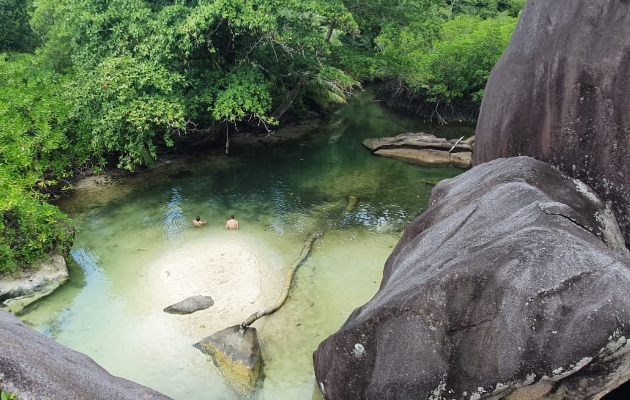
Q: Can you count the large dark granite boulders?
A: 3